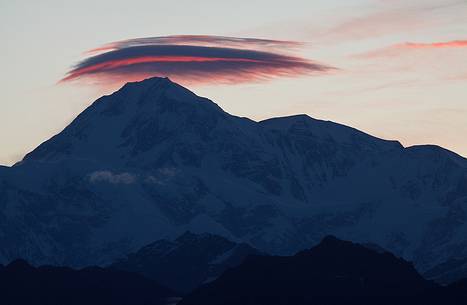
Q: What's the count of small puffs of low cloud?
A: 2